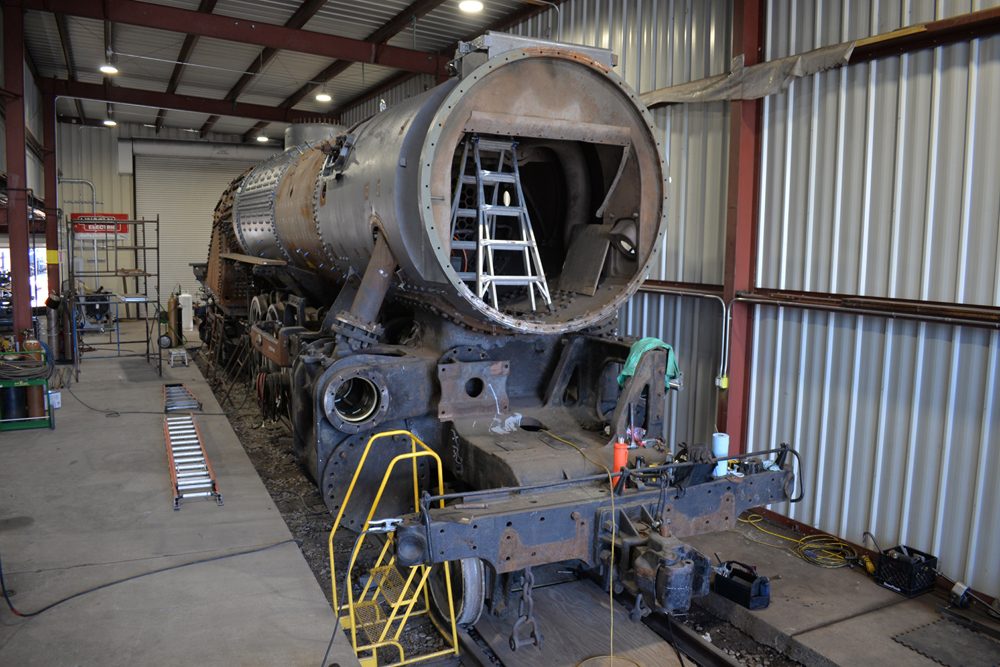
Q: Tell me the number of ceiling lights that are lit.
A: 5